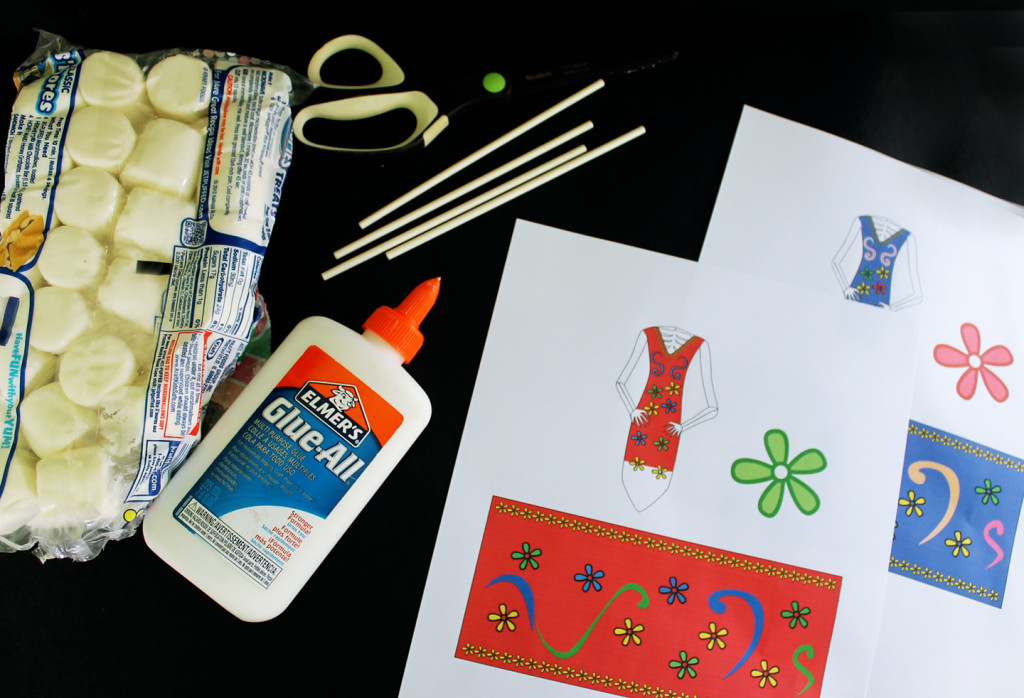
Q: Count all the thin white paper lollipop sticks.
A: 4